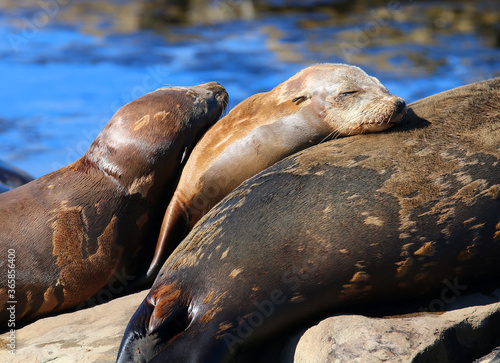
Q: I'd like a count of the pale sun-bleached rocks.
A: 2